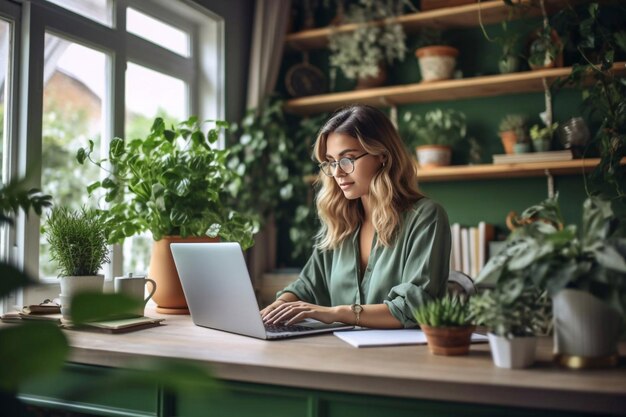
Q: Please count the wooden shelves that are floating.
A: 3